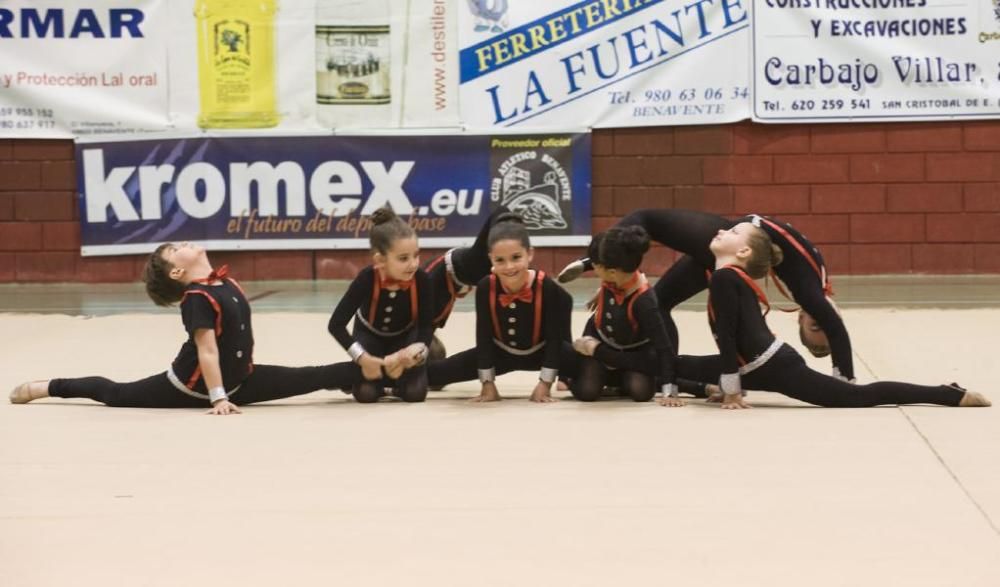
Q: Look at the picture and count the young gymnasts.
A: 7